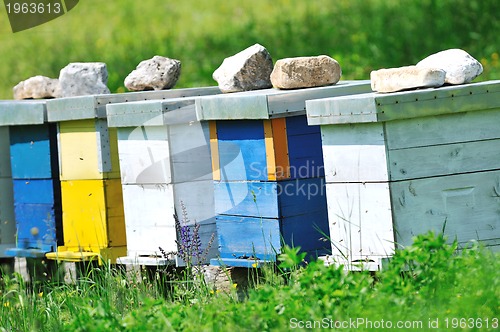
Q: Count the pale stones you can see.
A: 7